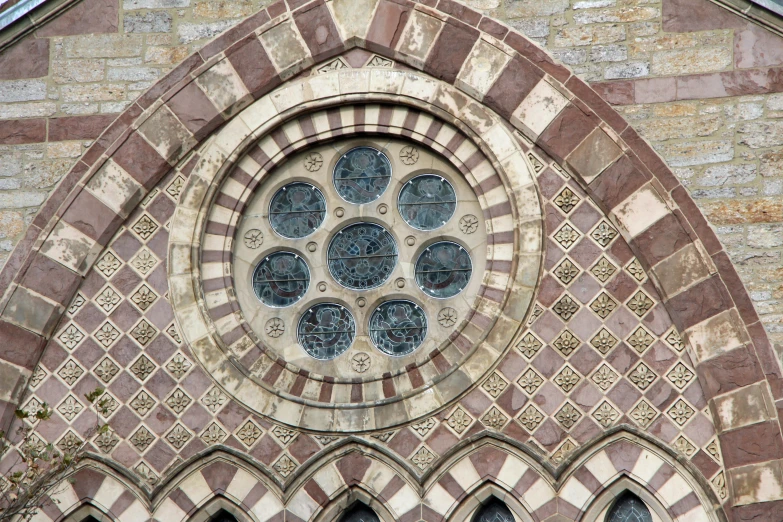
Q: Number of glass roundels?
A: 8